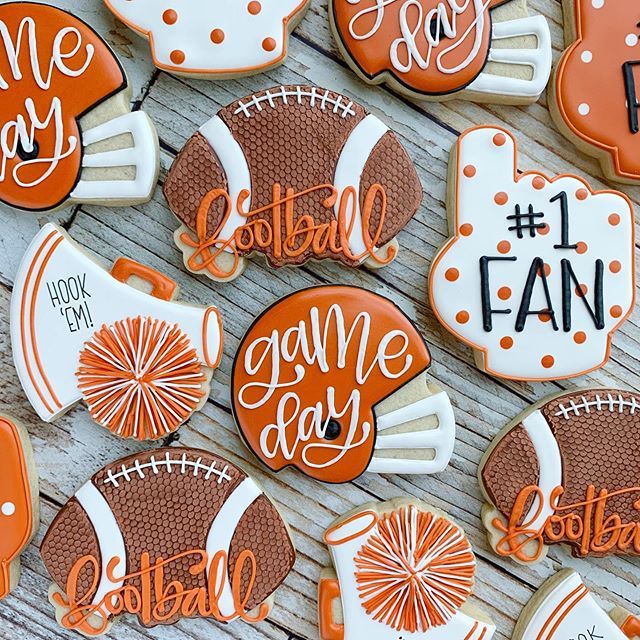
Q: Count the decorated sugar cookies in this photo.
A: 13